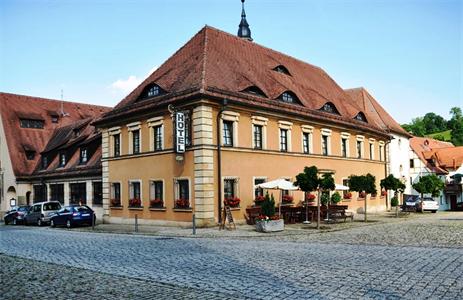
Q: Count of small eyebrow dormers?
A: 6